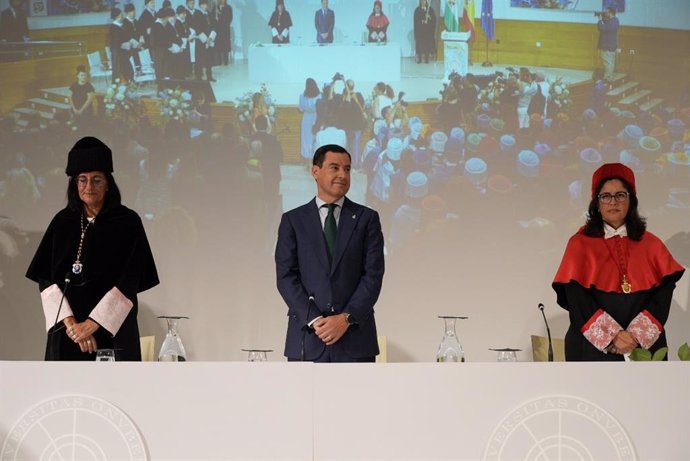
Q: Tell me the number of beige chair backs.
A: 3